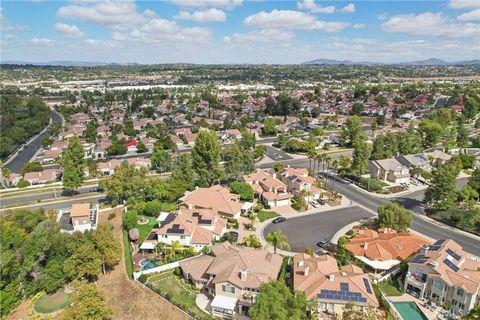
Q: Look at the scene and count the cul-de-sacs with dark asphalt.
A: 1